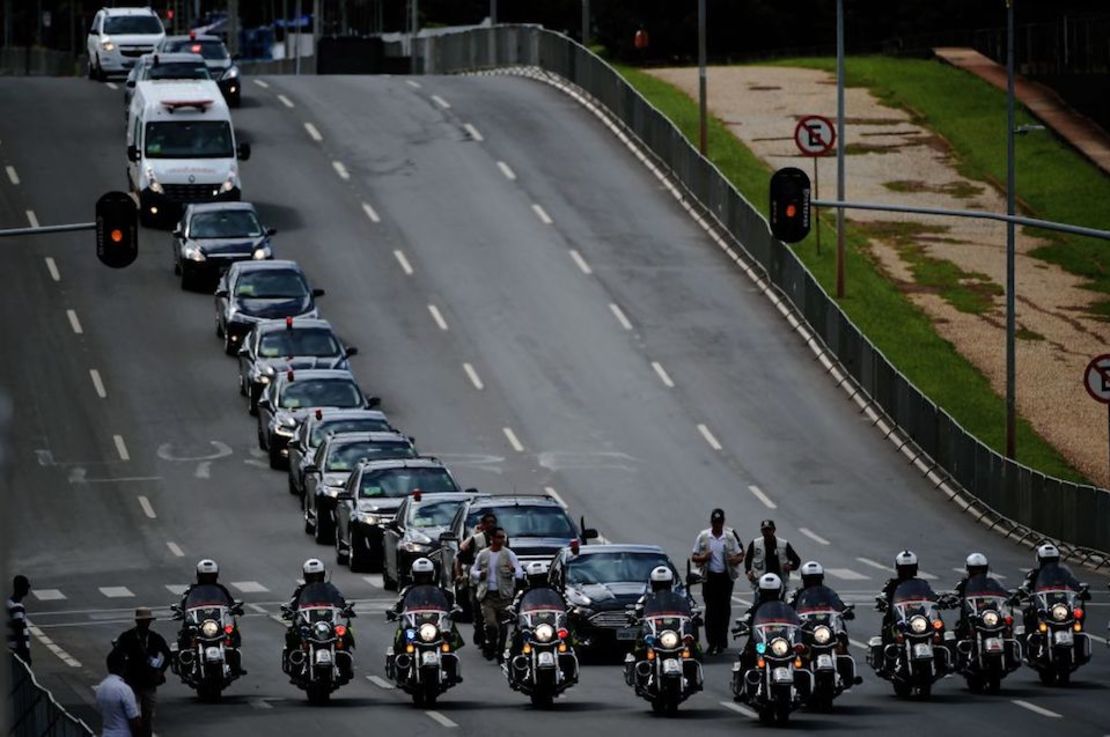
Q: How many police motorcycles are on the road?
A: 10